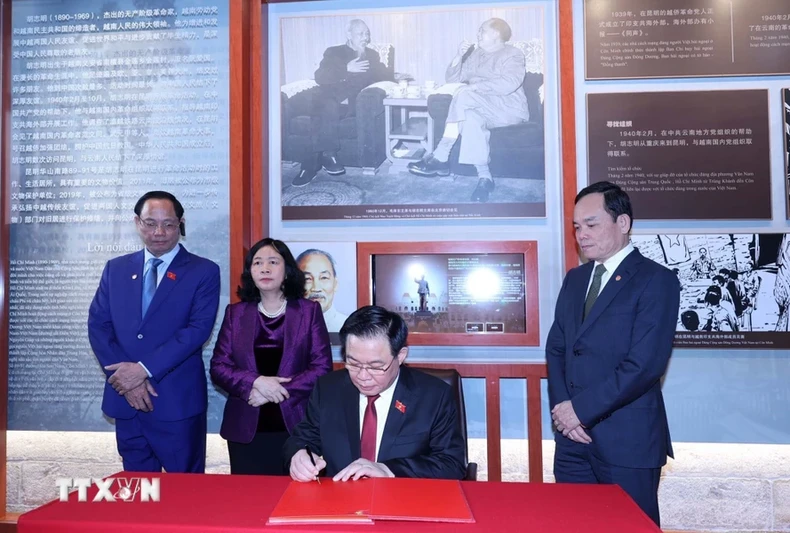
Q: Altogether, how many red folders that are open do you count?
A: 1